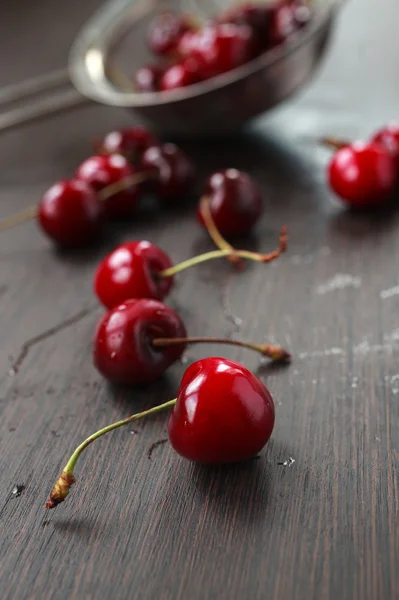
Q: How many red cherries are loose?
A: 10